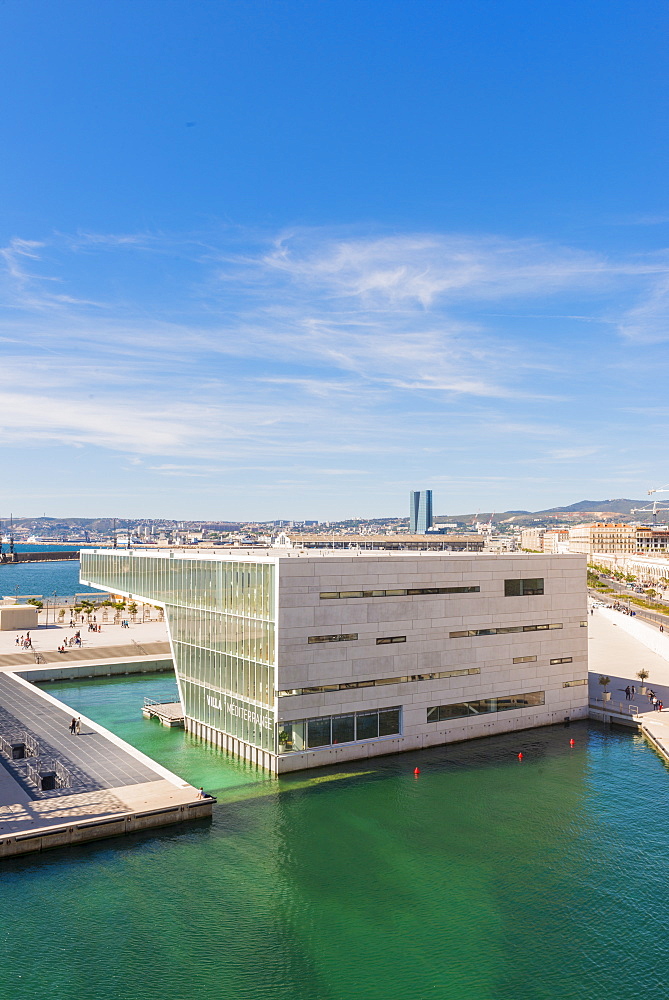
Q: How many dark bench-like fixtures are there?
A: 2